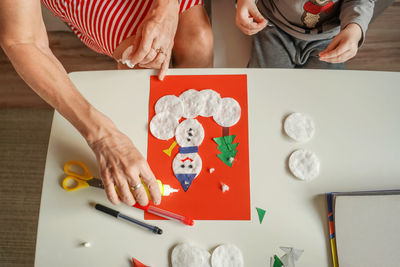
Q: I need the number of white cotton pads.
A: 11